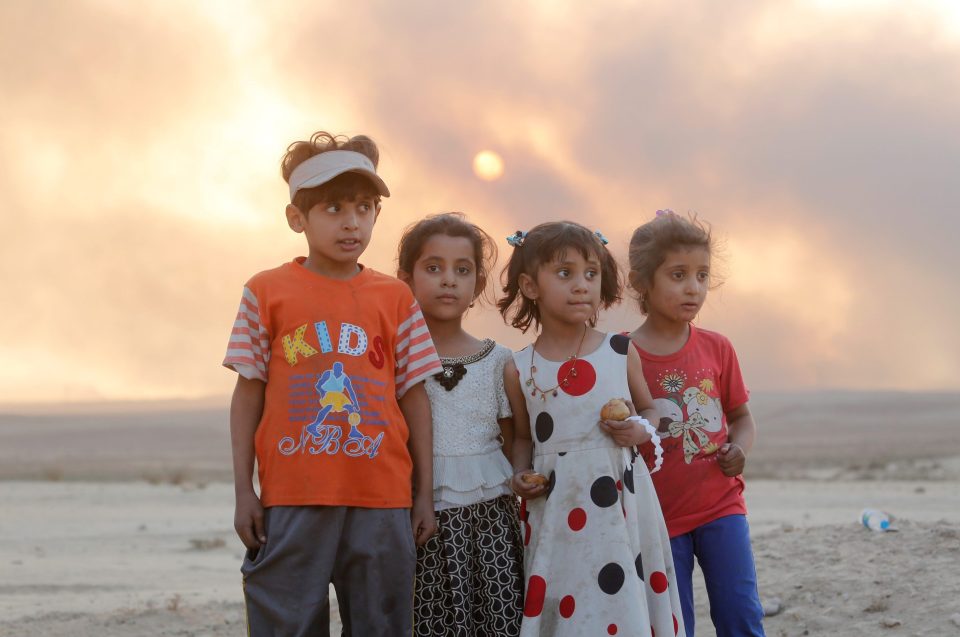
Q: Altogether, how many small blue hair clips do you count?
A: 2